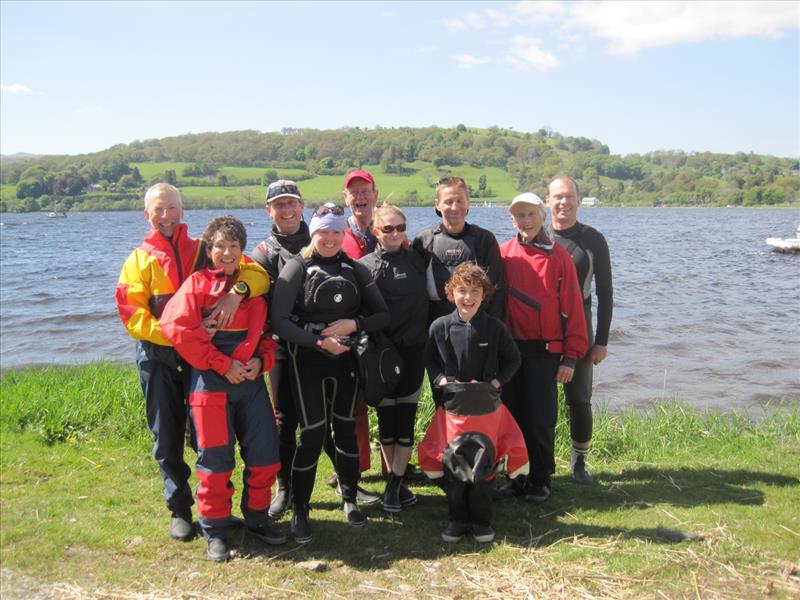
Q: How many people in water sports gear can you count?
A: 10